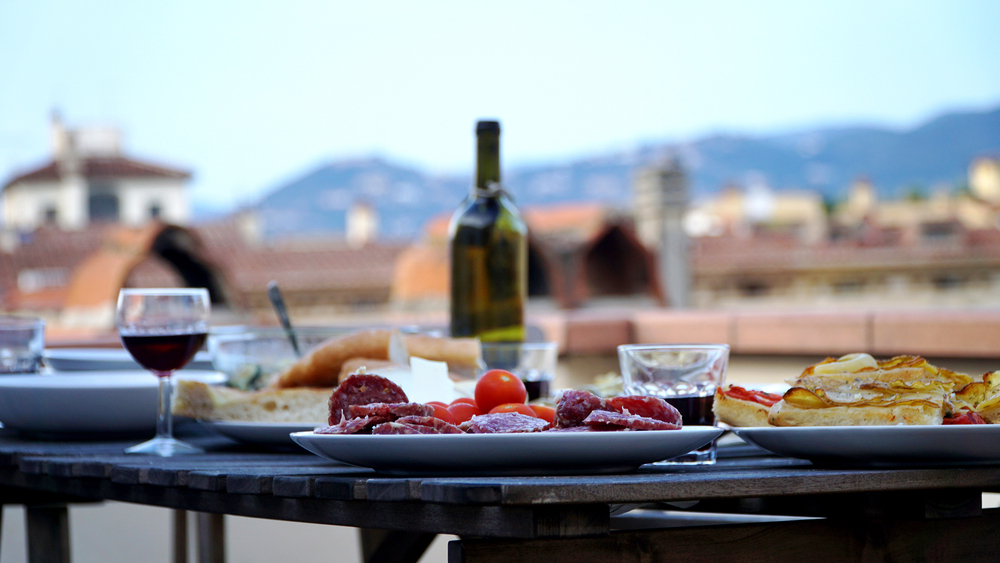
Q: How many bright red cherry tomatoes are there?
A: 7